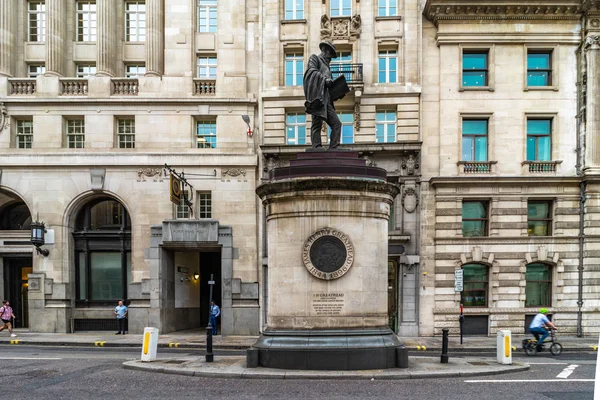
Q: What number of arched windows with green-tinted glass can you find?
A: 2